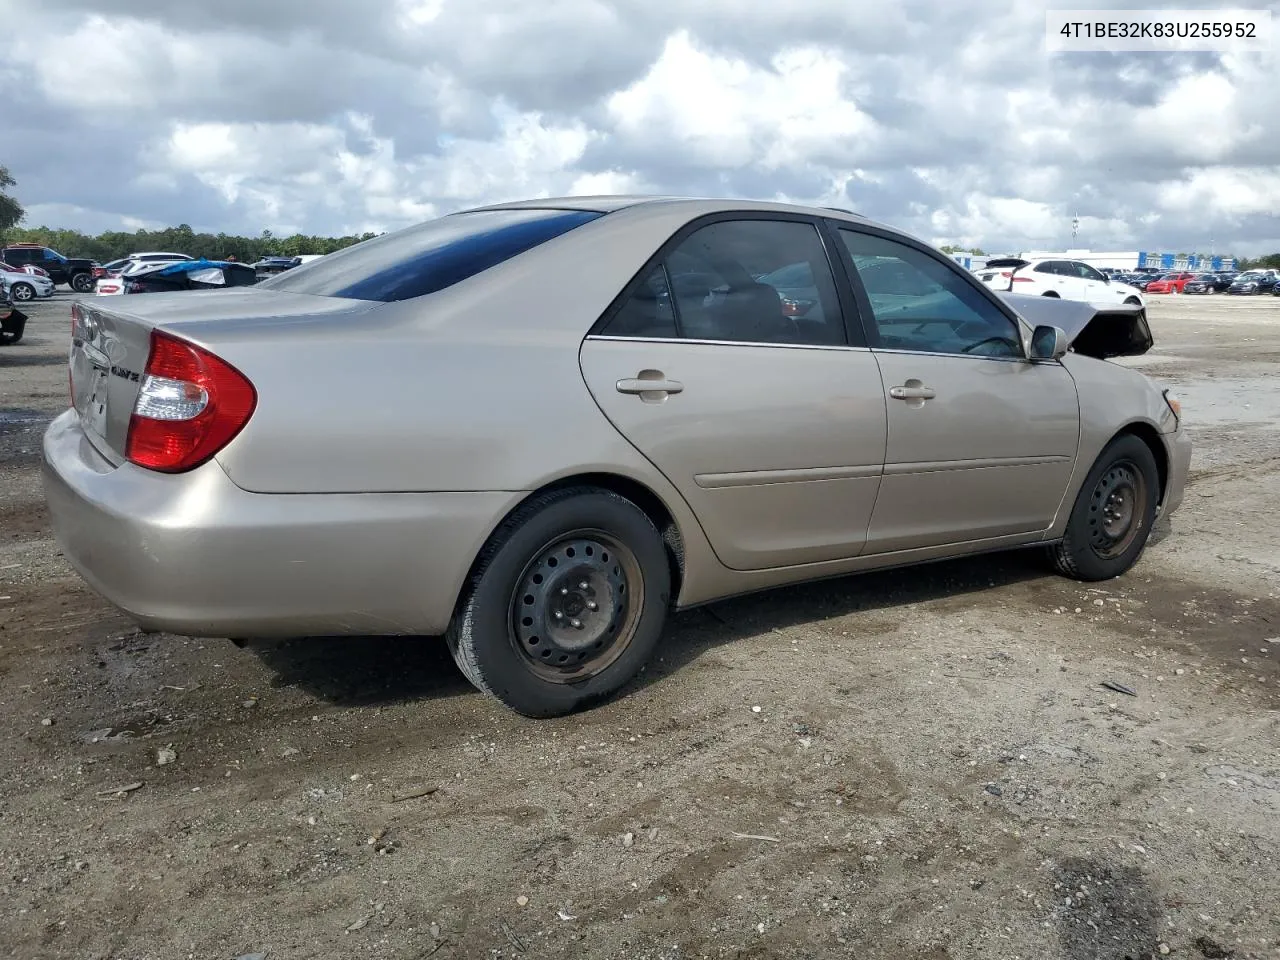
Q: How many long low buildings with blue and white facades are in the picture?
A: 1